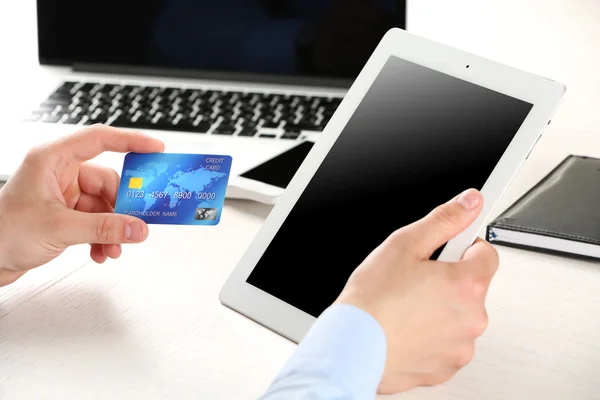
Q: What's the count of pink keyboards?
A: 0